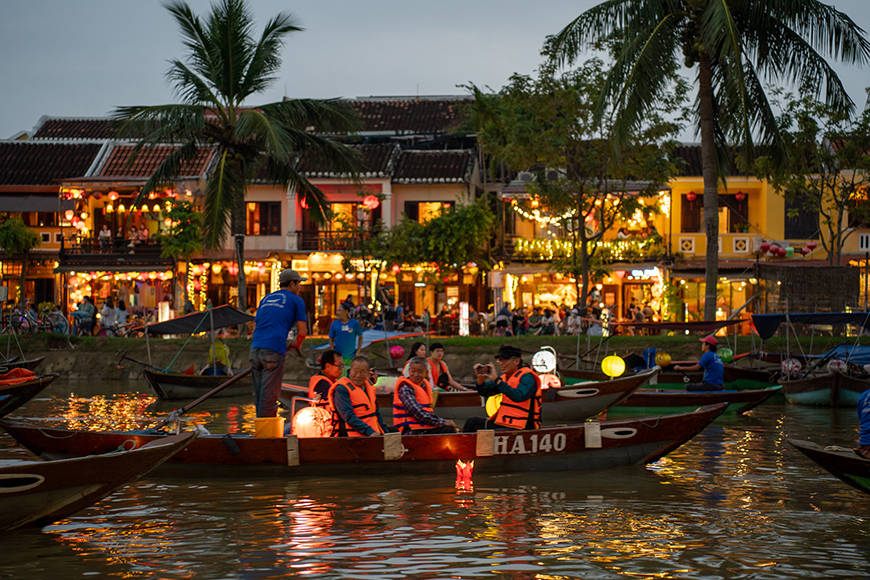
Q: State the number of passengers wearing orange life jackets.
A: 6